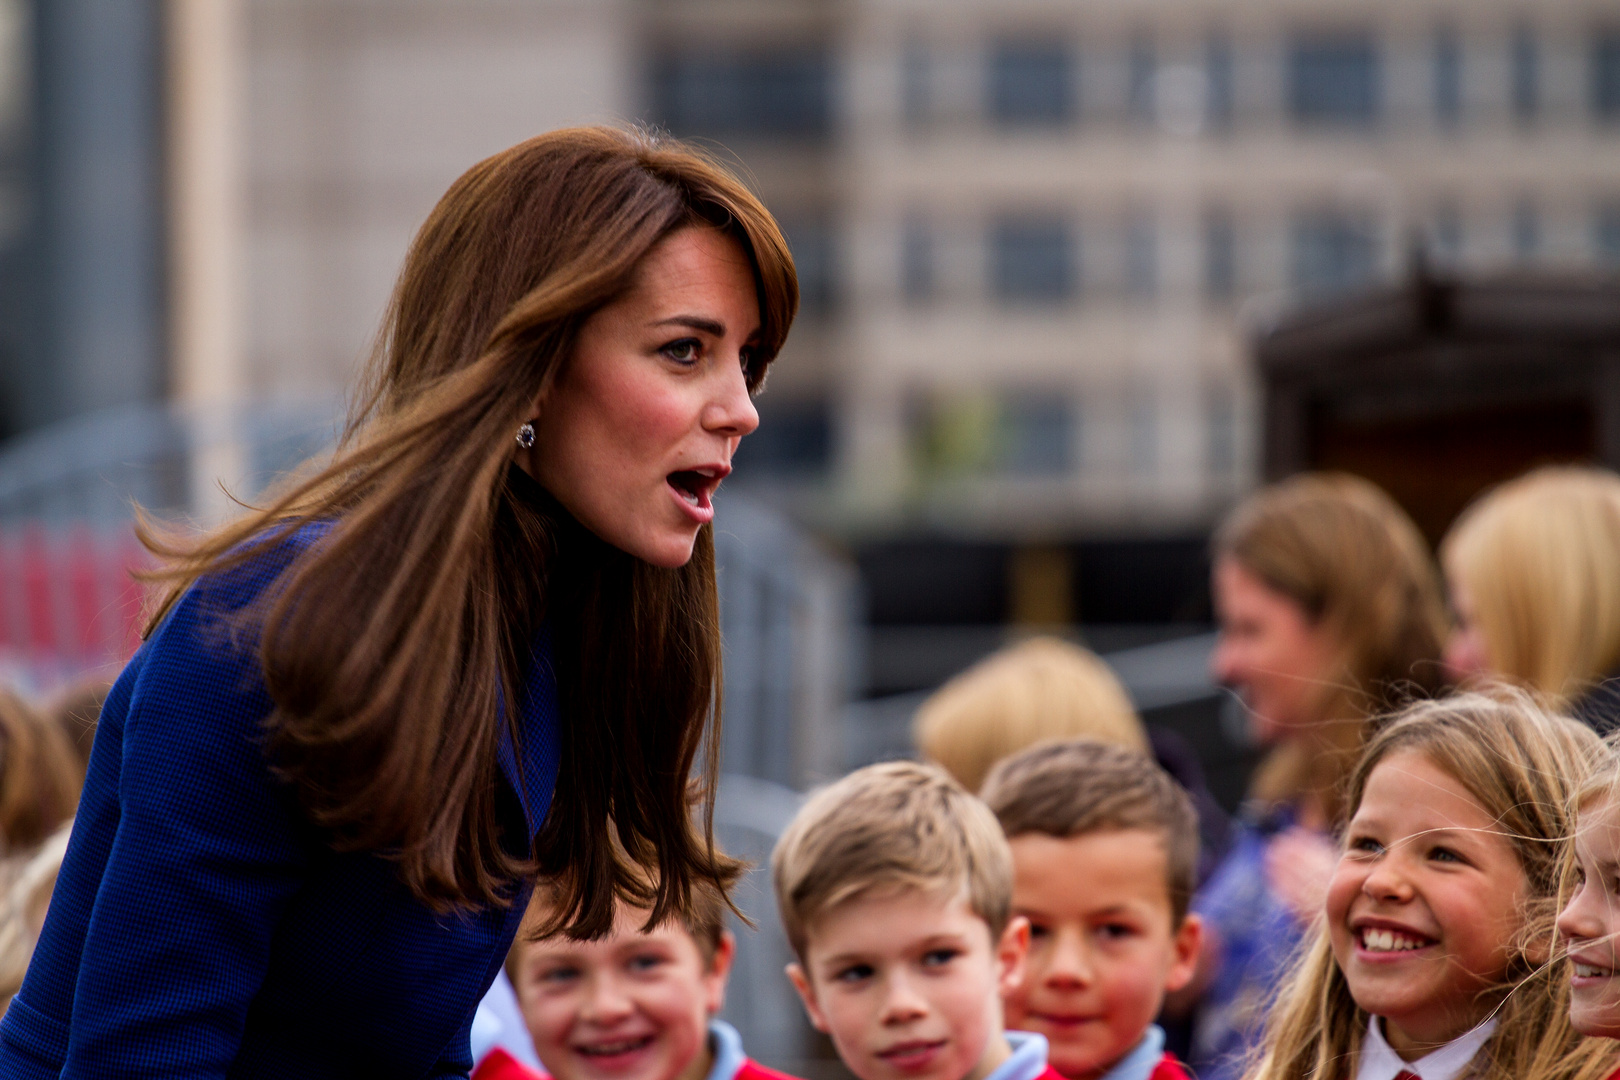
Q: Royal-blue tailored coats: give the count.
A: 1